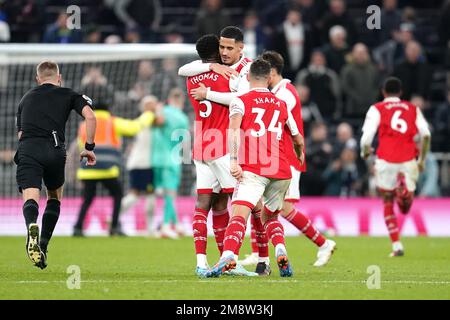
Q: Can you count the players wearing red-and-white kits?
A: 5